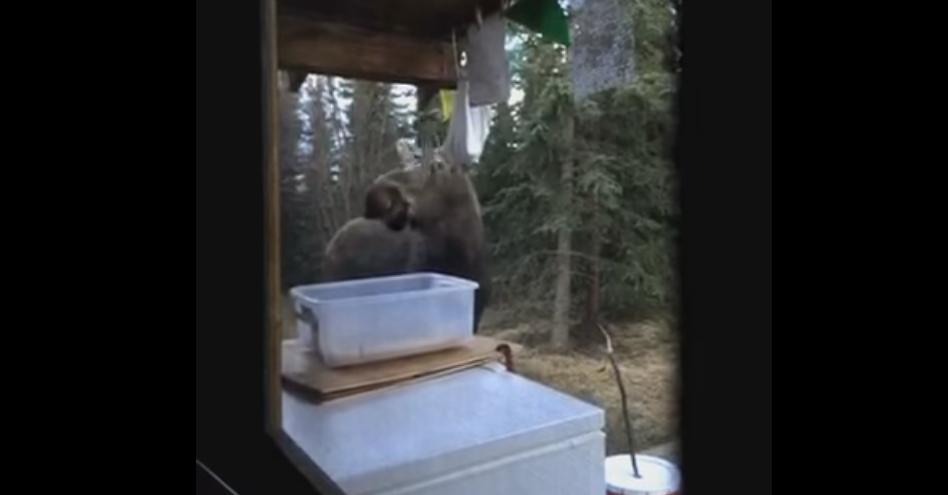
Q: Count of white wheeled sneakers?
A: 0